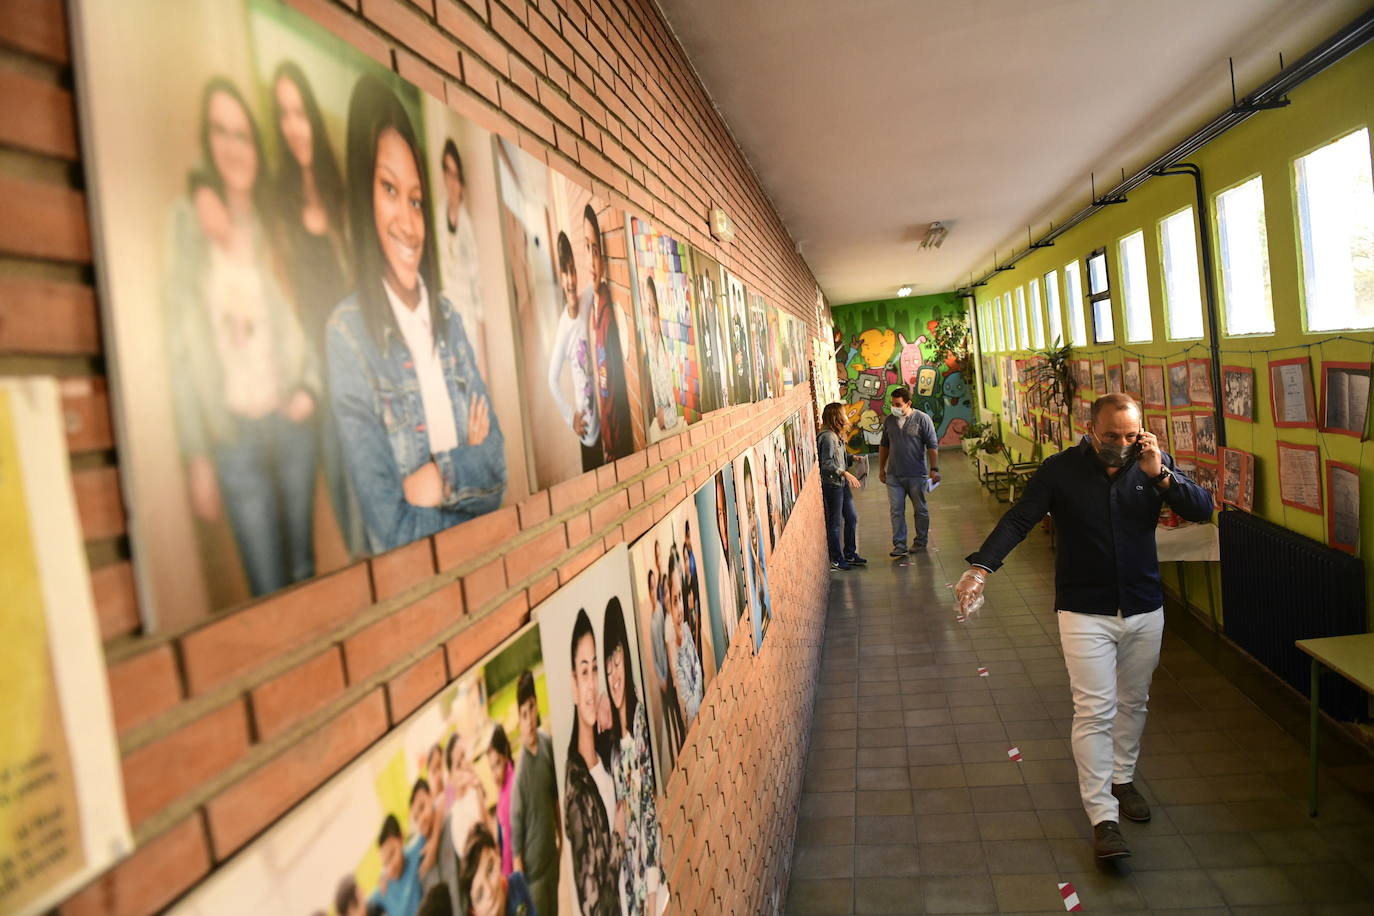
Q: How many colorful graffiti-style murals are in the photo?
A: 1